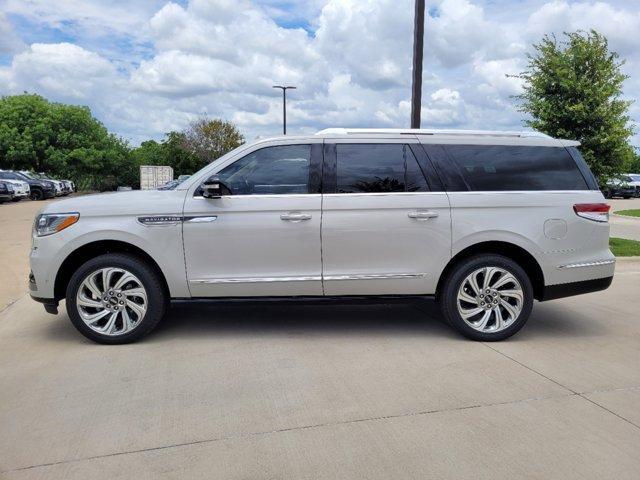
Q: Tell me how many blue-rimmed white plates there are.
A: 0